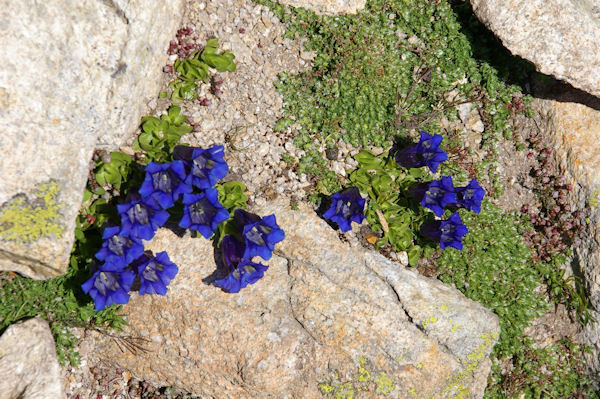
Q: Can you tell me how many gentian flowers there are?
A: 14